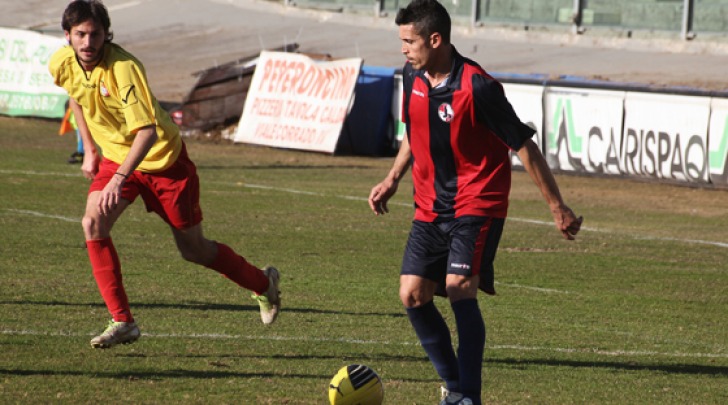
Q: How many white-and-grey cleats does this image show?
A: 2